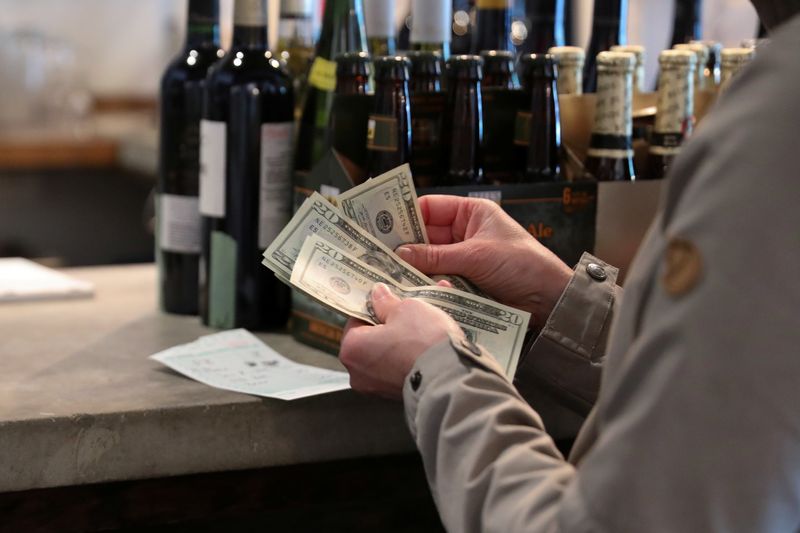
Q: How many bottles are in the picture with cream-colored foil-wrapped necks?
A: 6